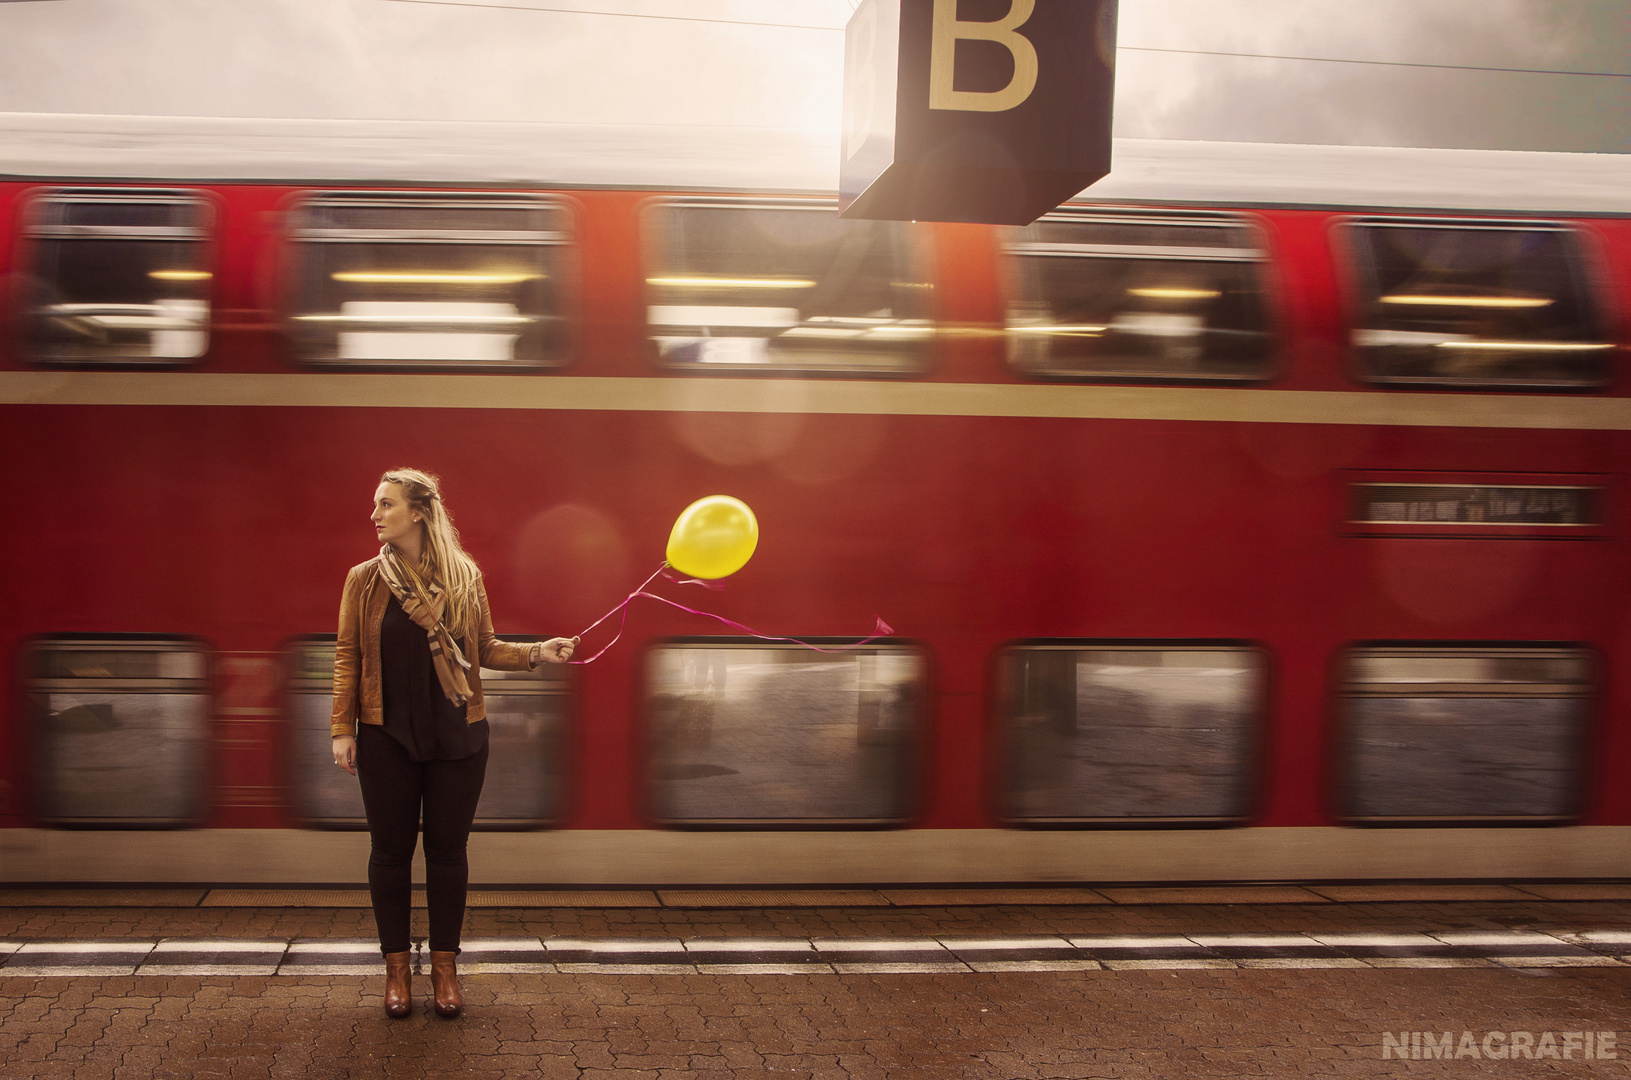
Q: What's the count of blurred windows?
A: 10